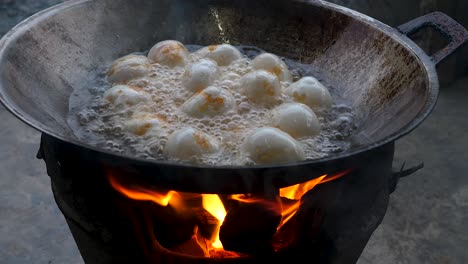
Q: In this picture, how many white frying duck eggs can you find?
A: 13